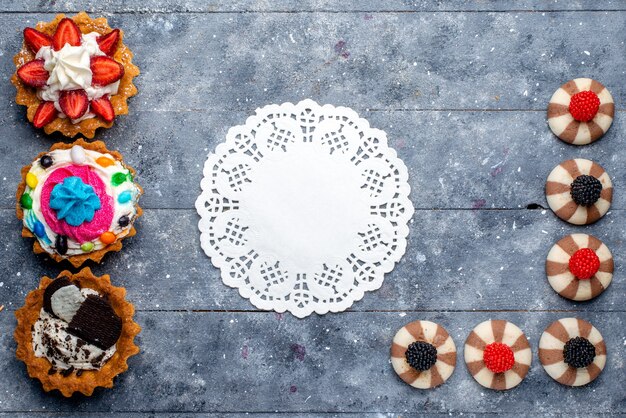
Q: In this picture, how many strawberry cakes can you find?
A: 1